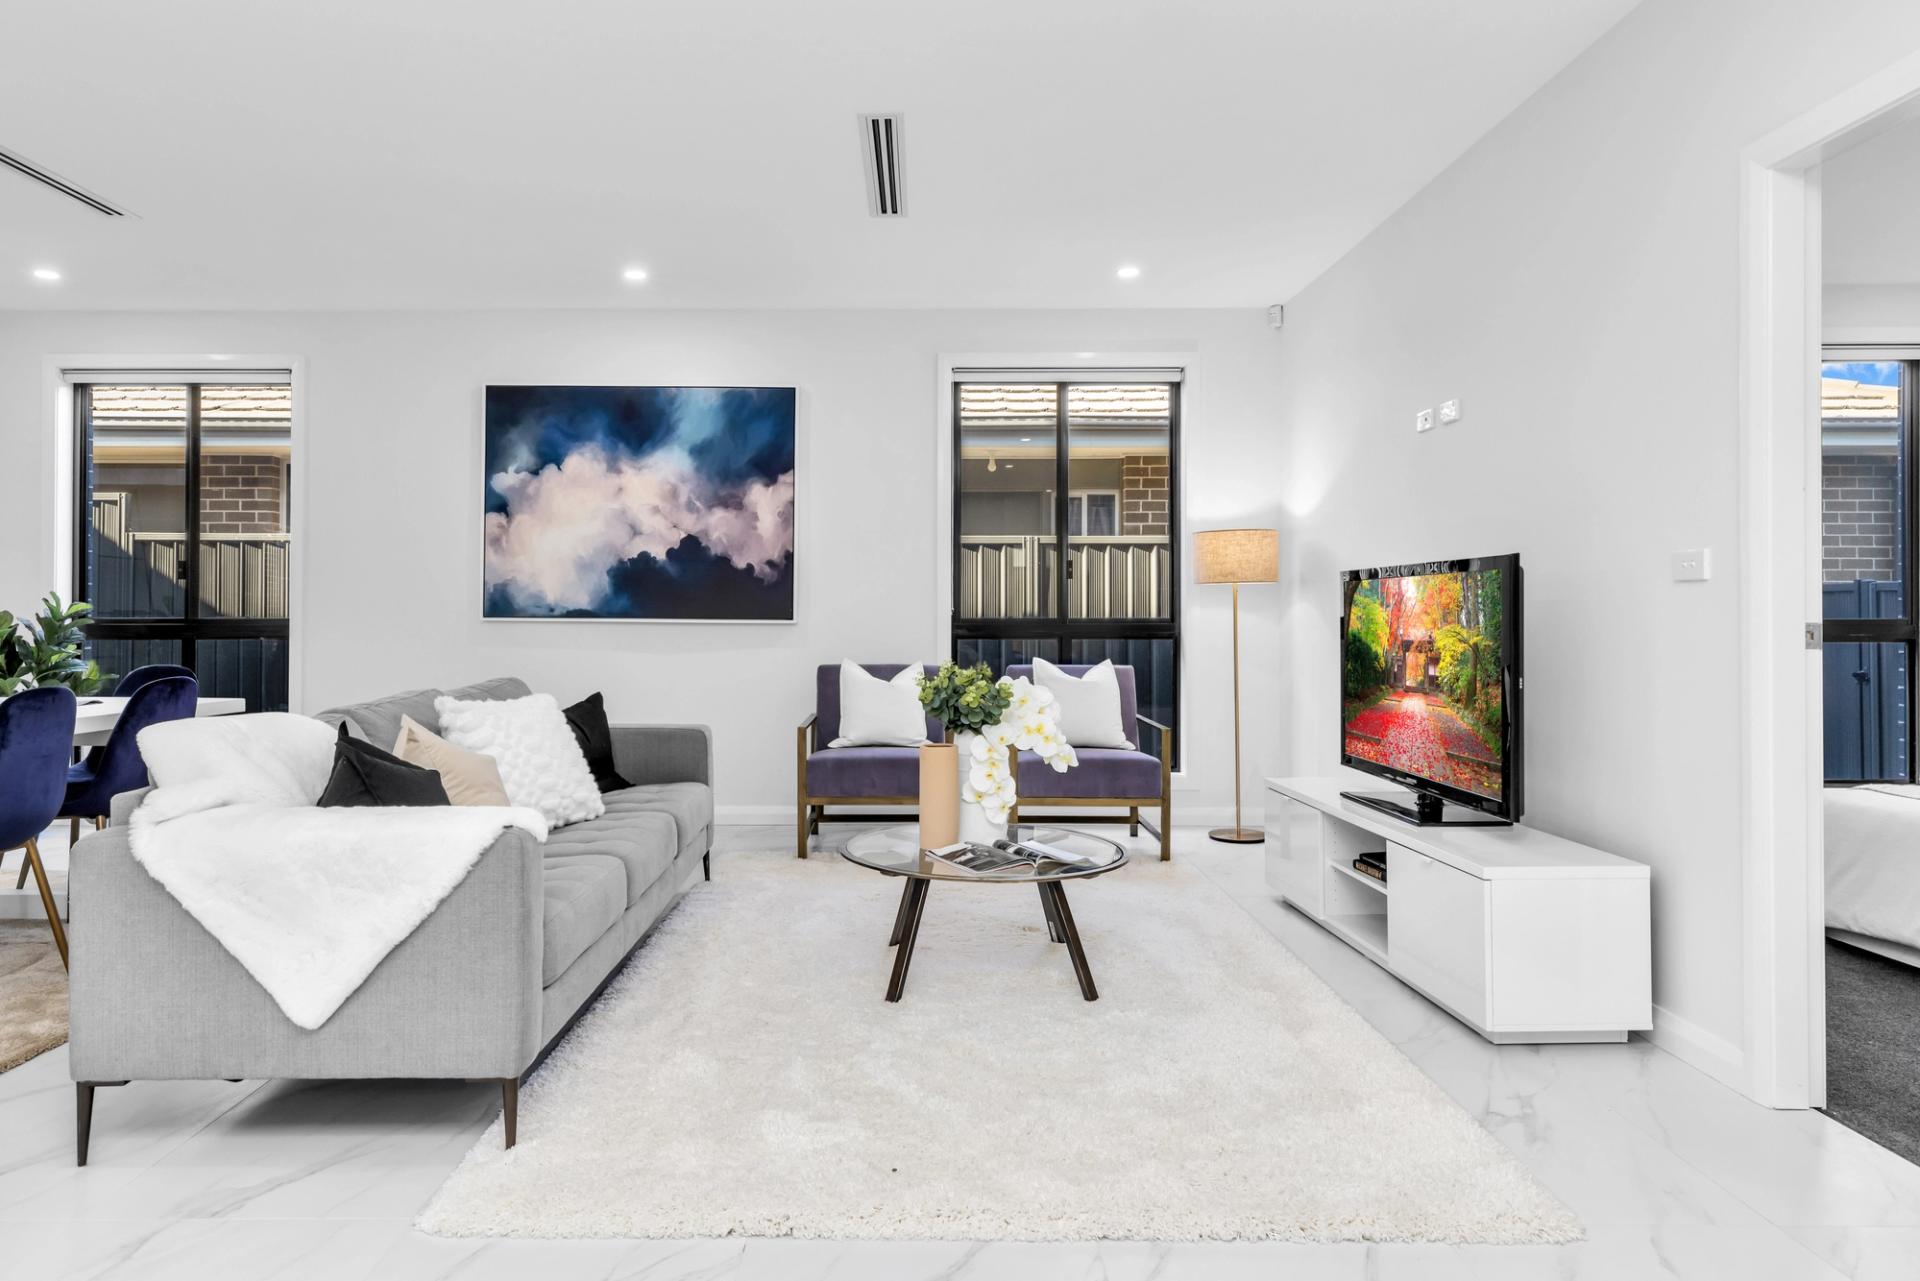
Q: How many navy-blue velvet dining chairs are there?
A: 3